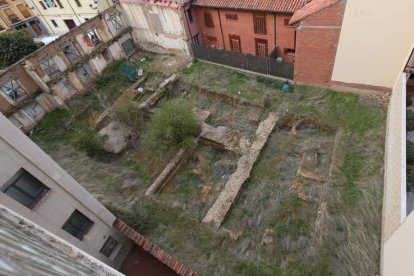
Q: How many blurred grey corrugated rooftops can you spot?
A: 1